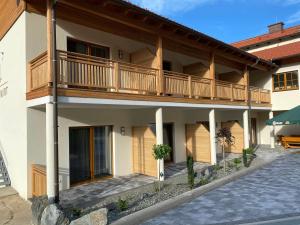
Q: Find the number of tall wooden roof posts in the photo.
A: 4